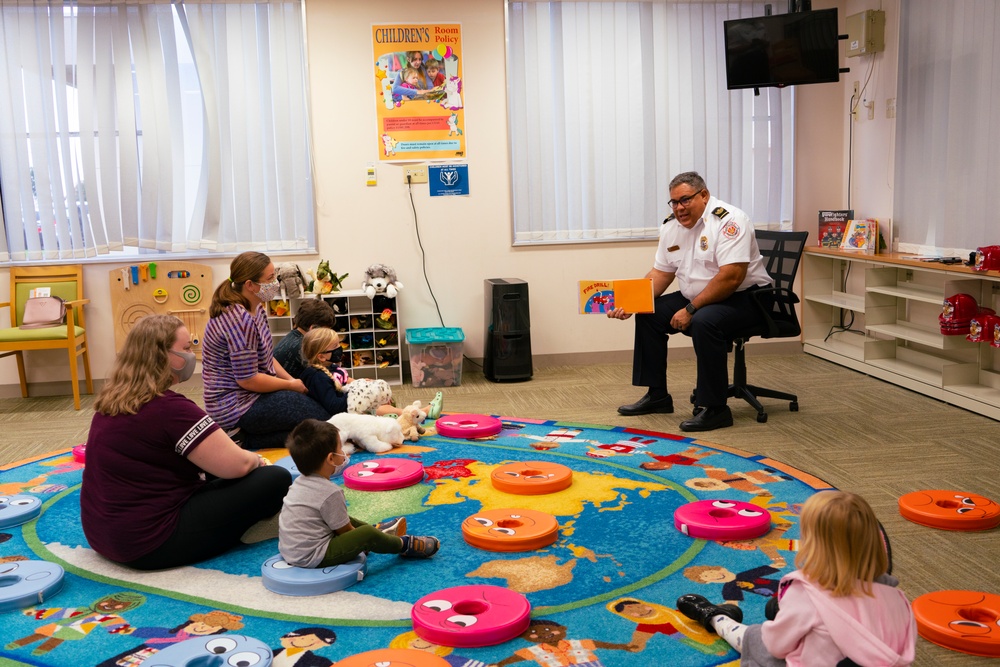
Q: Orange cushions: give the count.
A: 5